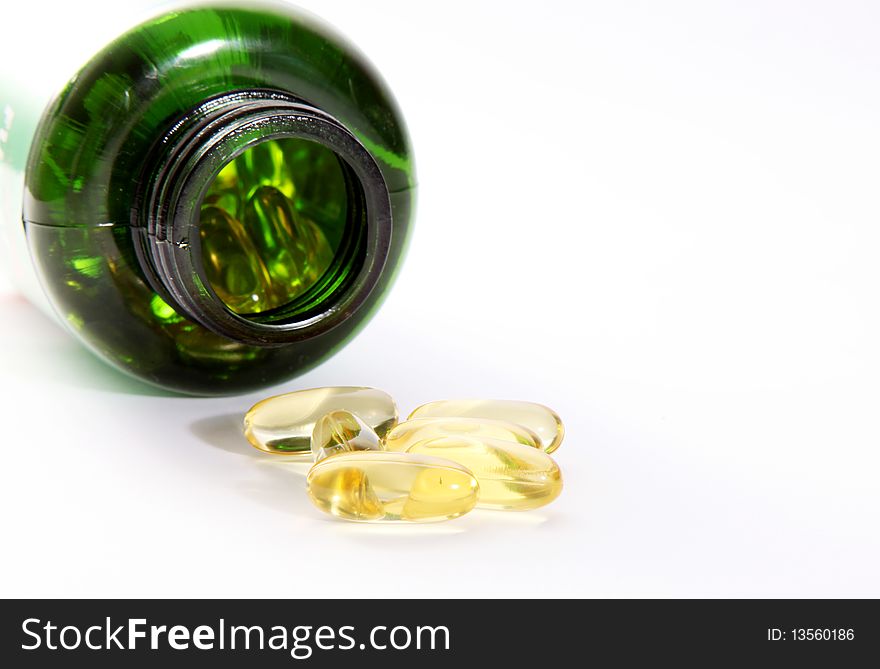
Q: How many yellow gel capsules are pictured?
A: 6